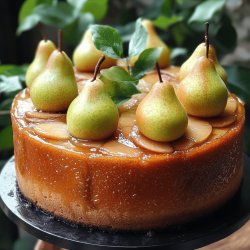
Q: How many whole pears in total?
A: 8